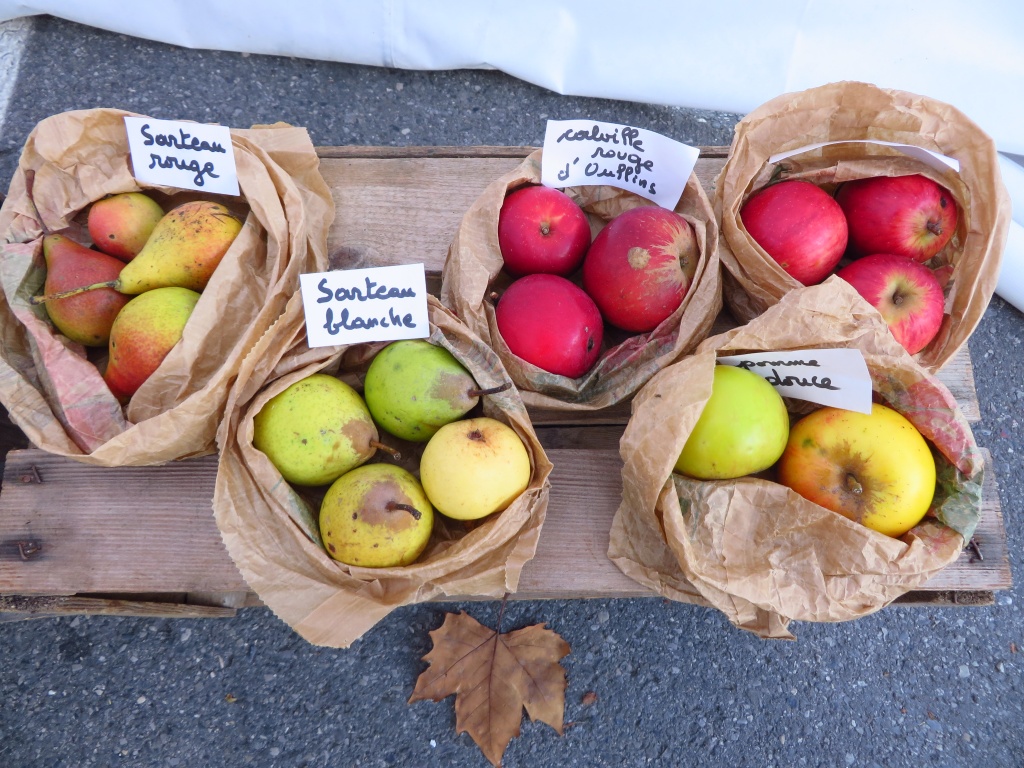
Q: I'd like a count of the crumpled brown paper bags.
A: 5